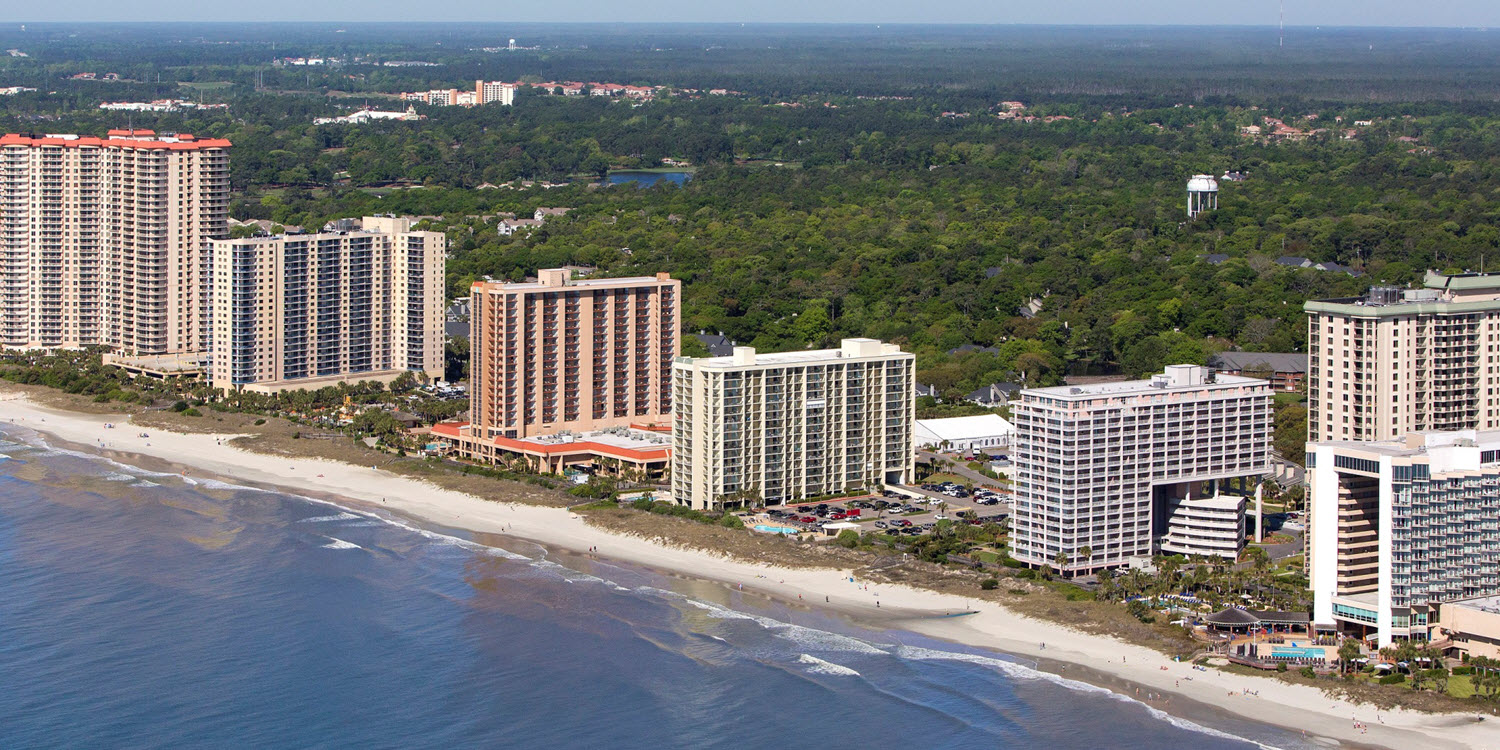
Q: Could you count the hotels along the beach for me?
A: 7